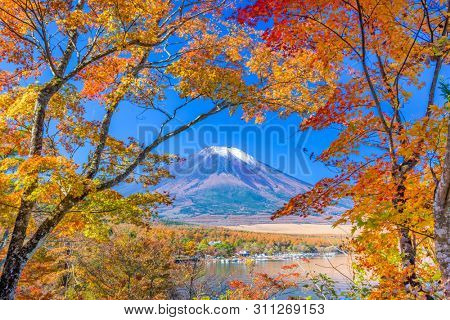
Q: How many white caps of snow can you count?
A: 1